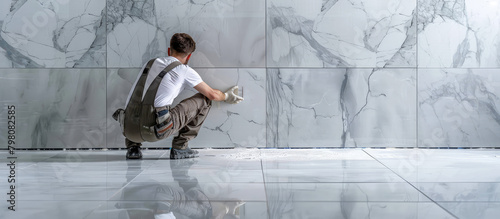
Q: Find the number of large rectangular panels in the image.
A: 8